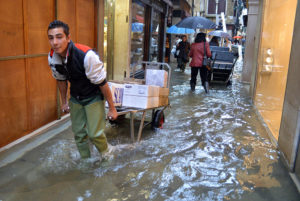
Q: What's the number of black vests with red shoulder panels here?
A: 1